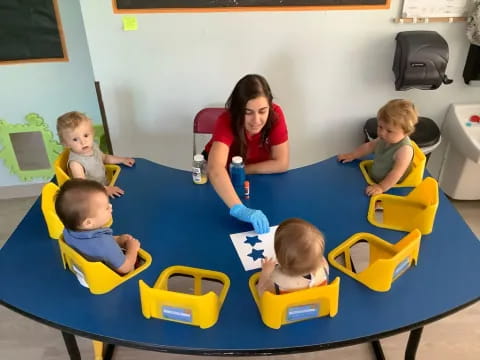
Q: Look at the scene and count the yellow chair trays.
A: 8